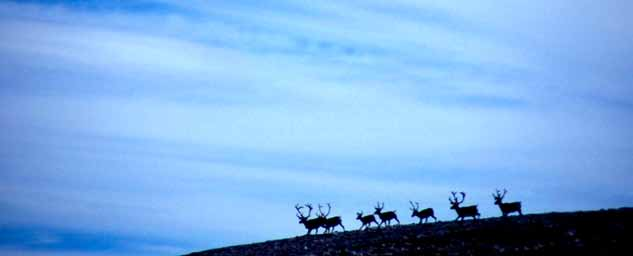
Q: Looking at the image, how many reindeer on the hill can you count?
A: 7